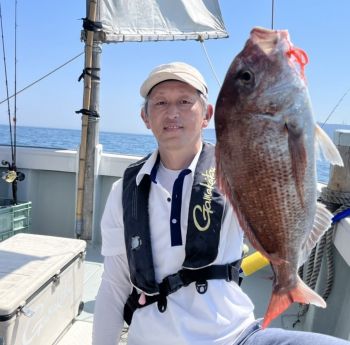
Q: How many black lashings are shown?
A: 3